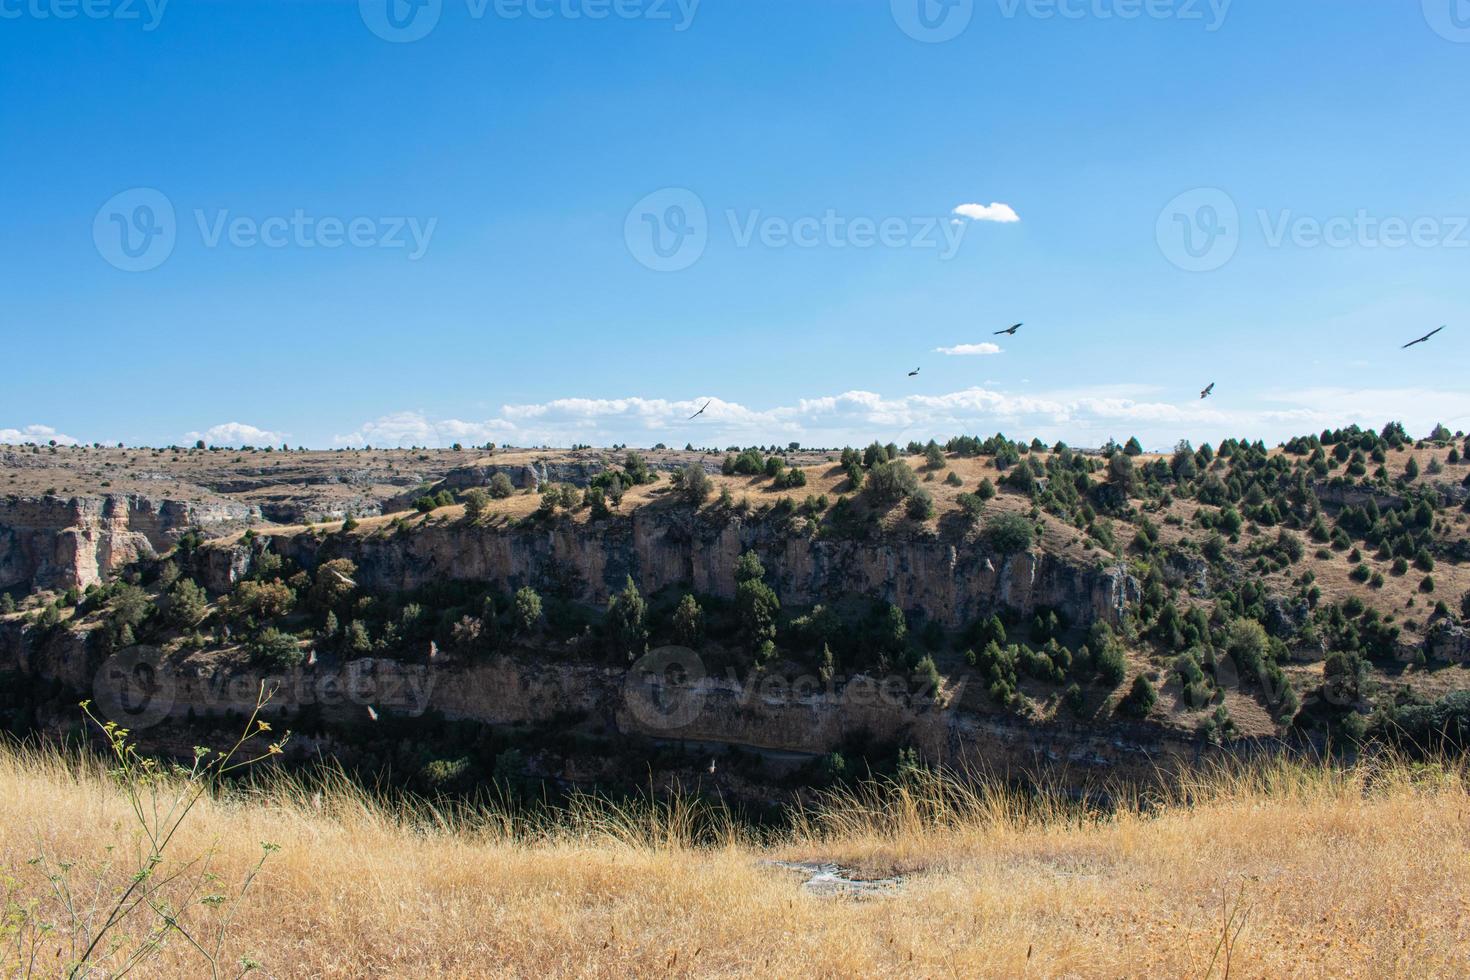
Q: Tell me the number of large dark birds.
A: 5